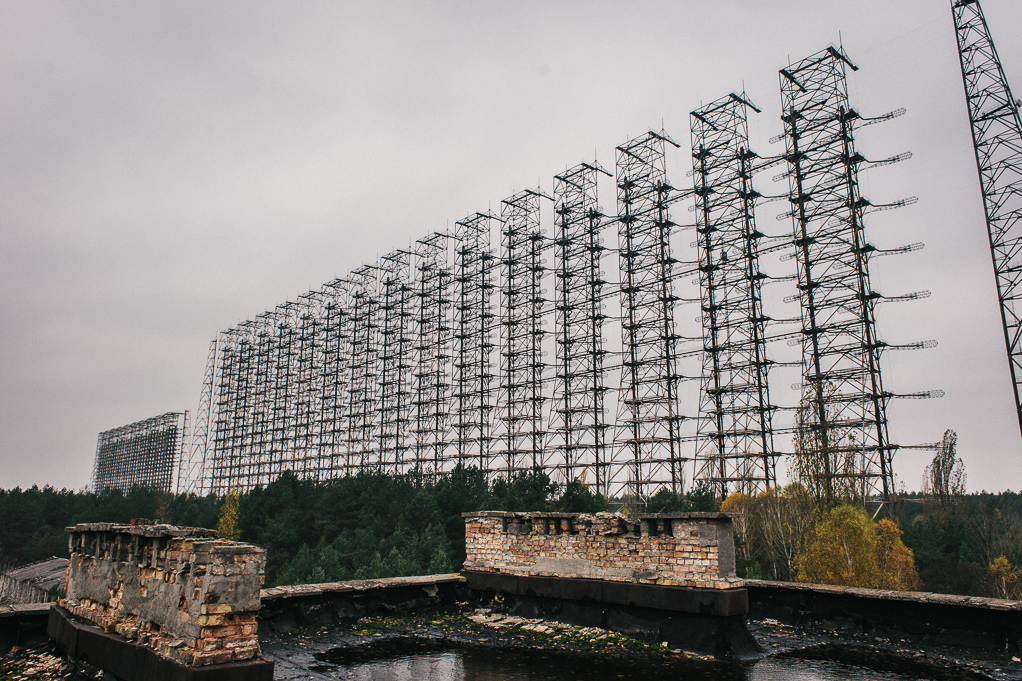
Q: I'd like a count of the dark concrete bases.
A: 2